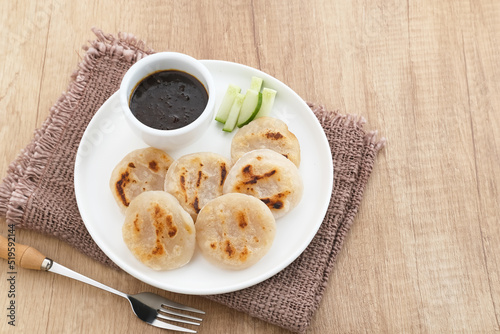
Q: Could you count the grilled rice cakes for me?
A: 6